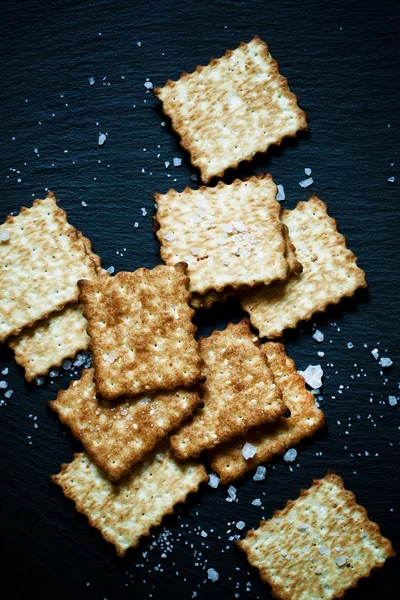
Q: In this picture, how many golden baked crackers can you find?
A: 12